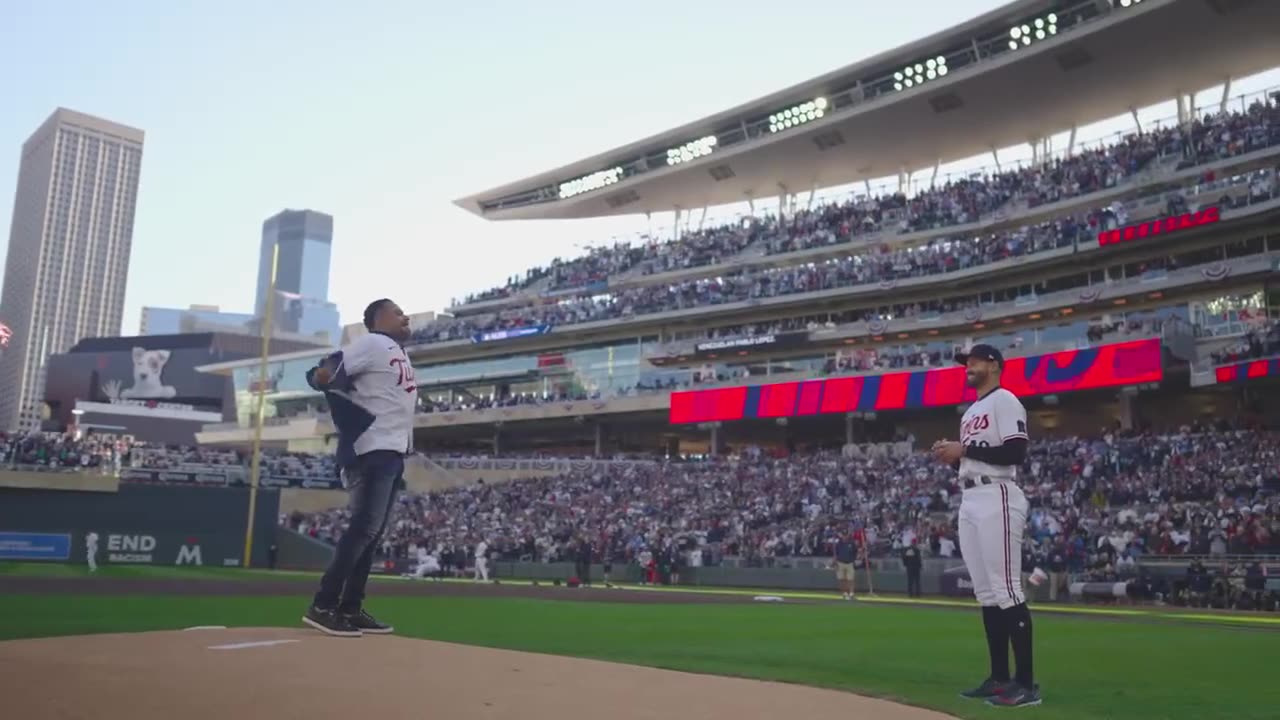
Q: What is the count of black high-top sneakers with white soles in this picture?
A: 2